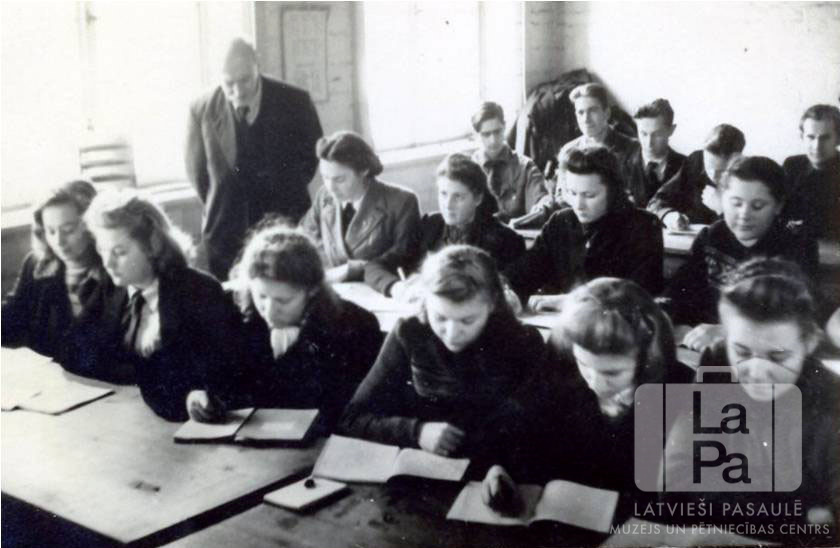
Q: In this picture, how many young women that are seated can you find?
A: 10